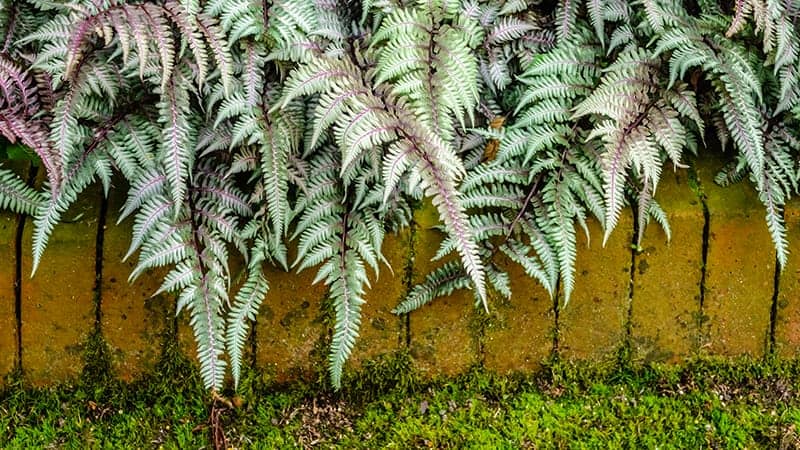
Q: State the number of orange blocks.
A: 12